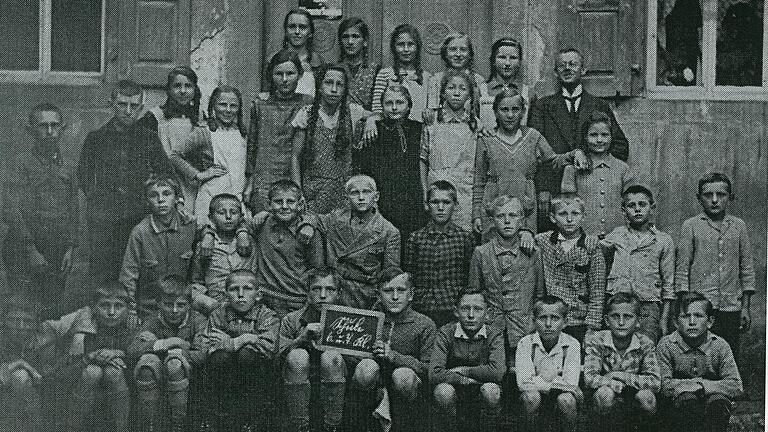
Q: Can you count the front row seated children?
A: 10